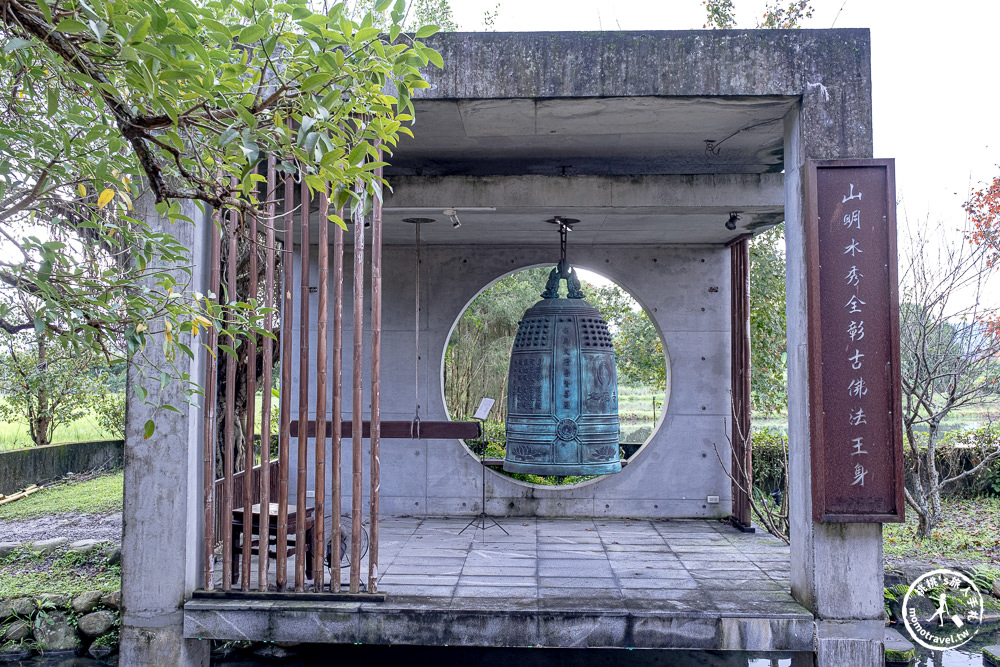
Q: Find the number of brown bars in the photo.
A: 10